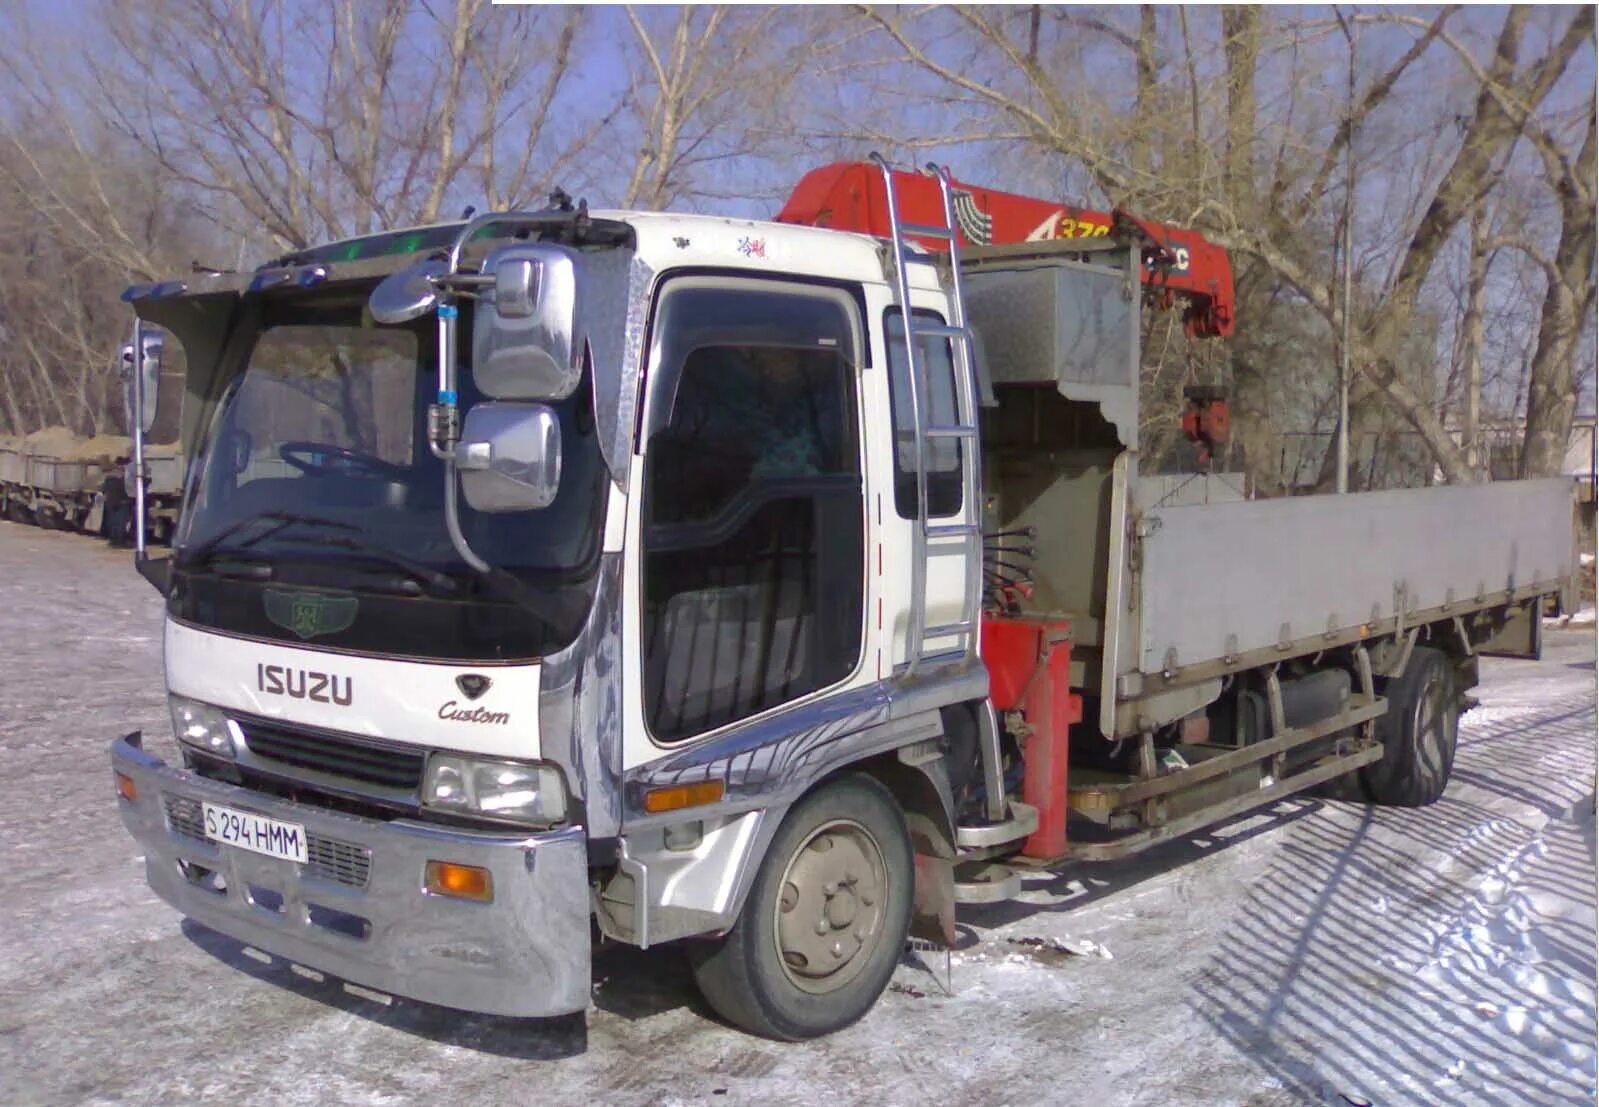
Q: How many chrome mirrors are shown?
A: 4